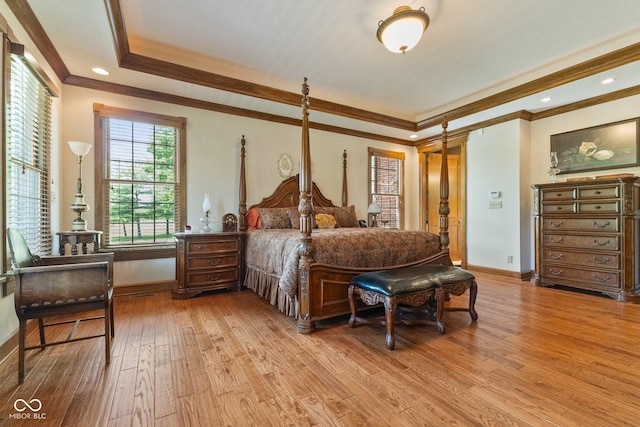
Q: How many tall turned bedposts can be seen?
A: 4